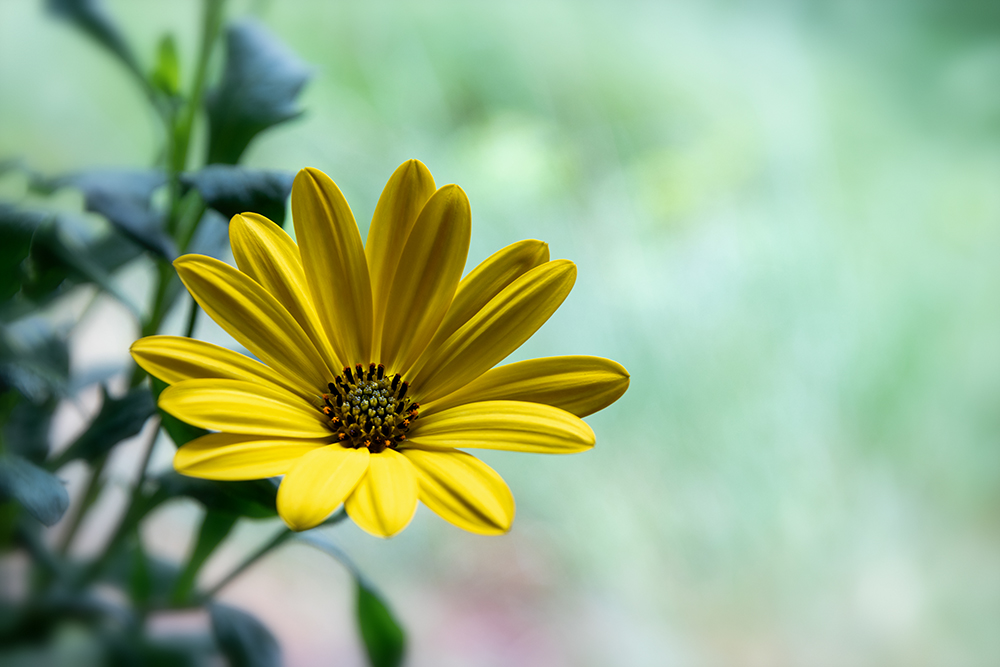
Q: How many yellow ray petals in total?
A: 15